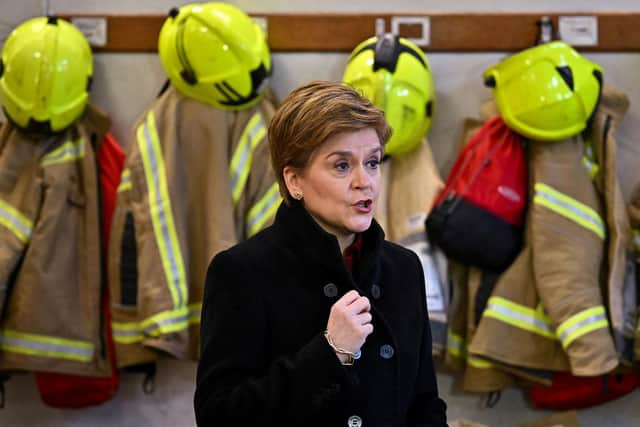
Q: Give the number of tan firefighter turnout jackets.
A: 4